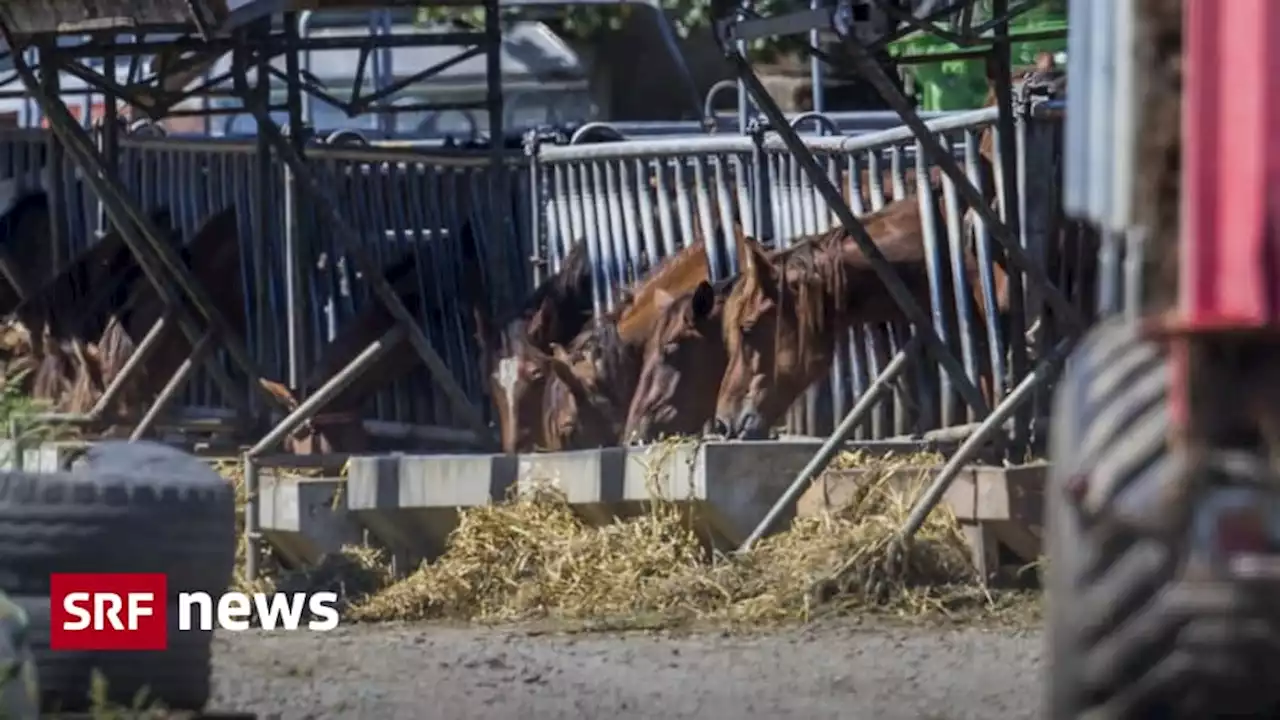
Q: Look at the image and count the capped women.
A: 0